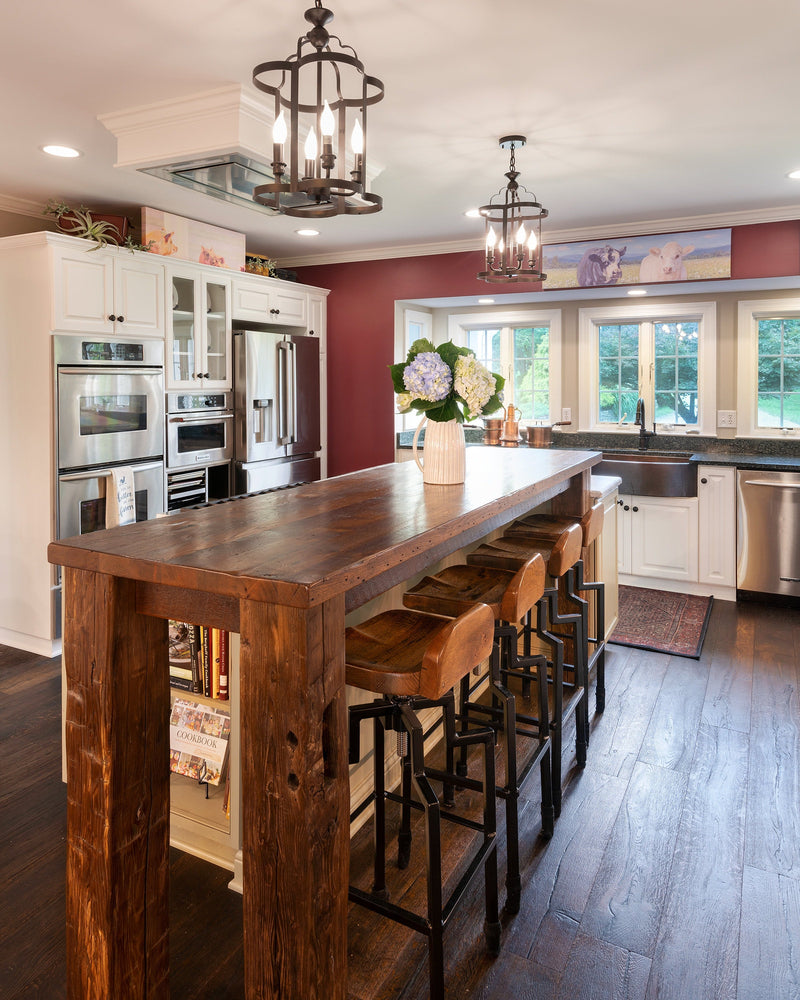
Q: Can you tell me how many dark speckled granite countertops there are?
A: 1